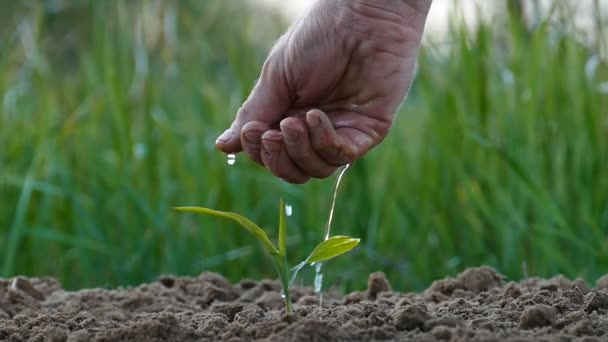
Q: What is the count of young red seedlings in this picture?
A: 0